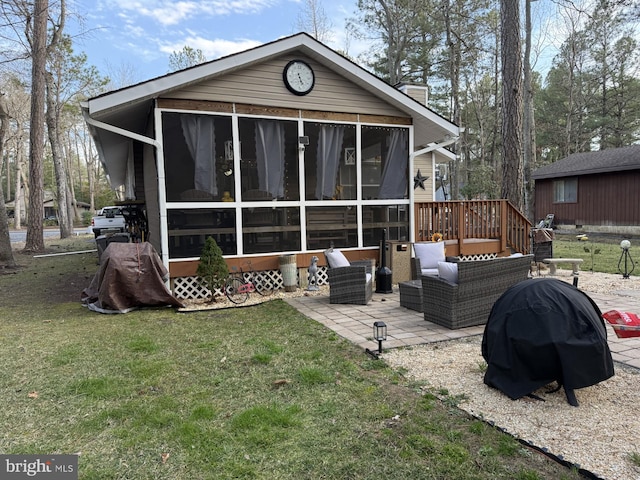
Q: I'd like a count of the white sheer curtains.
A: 4